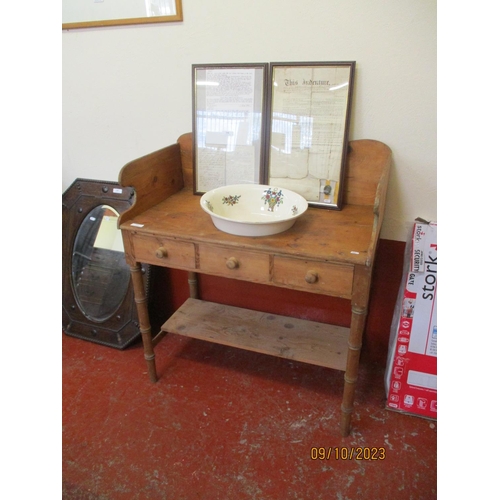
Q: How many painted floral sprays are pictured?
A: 4